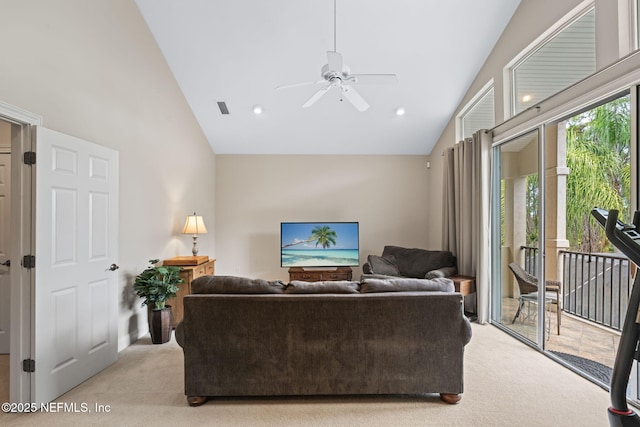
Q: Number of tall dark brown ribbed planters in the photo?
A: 1